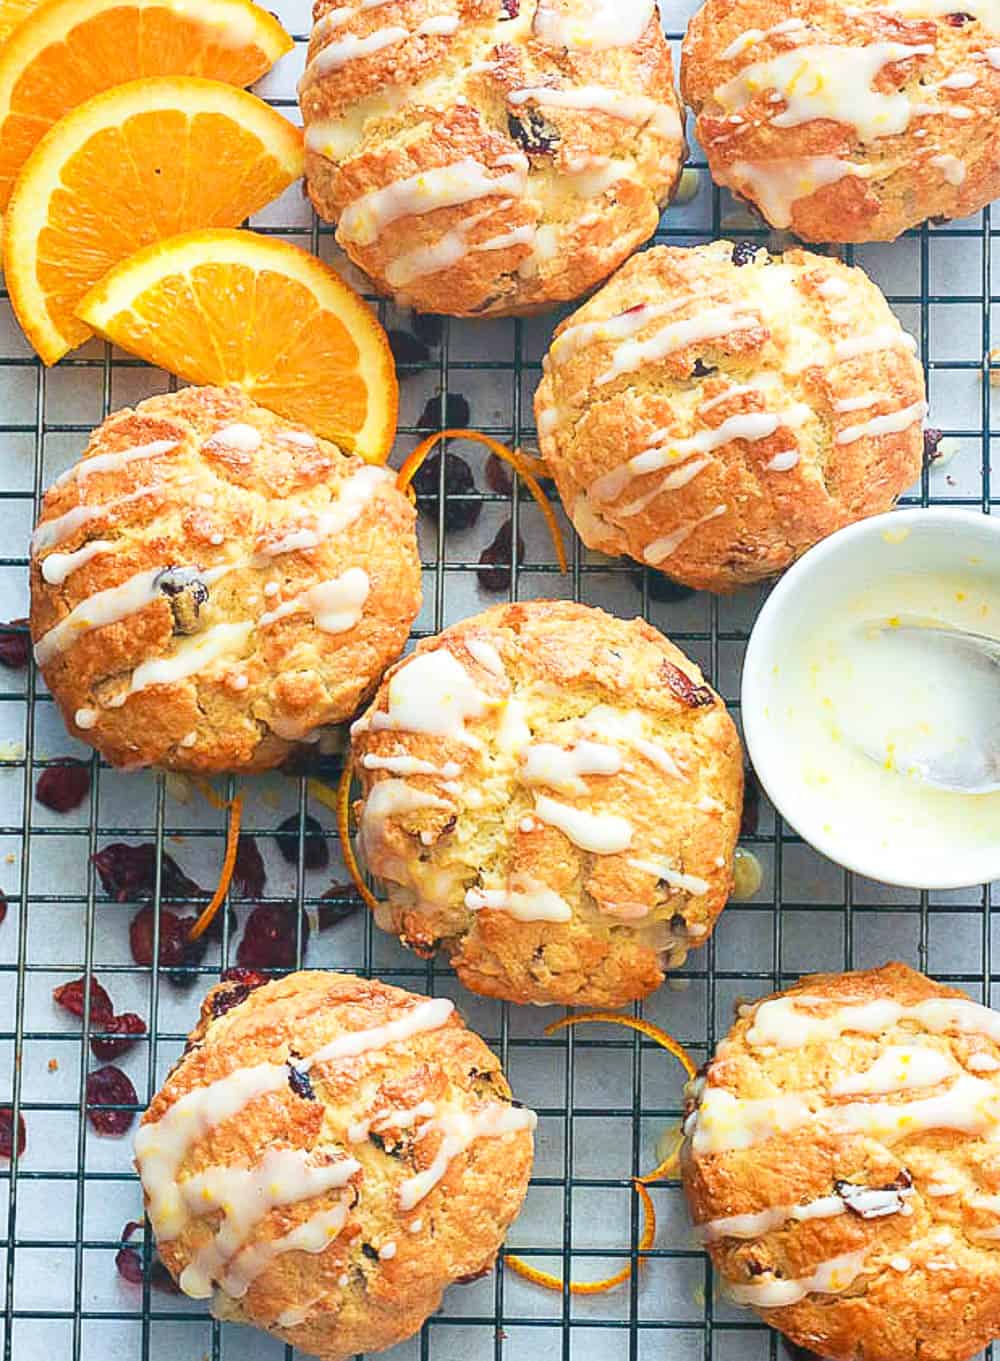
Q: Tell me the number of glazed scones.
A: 7